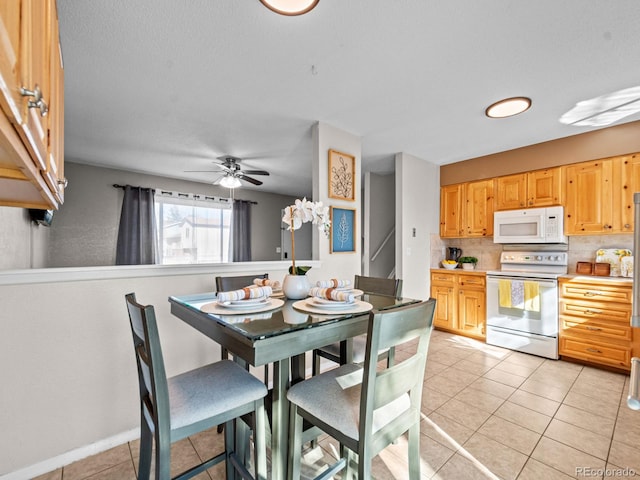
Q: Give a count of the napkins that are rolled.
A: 4